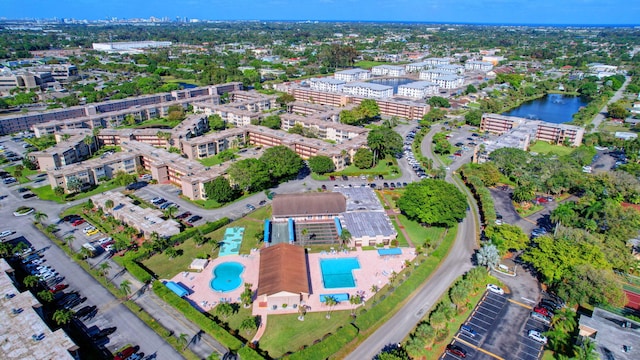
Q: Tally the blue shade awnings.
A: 6